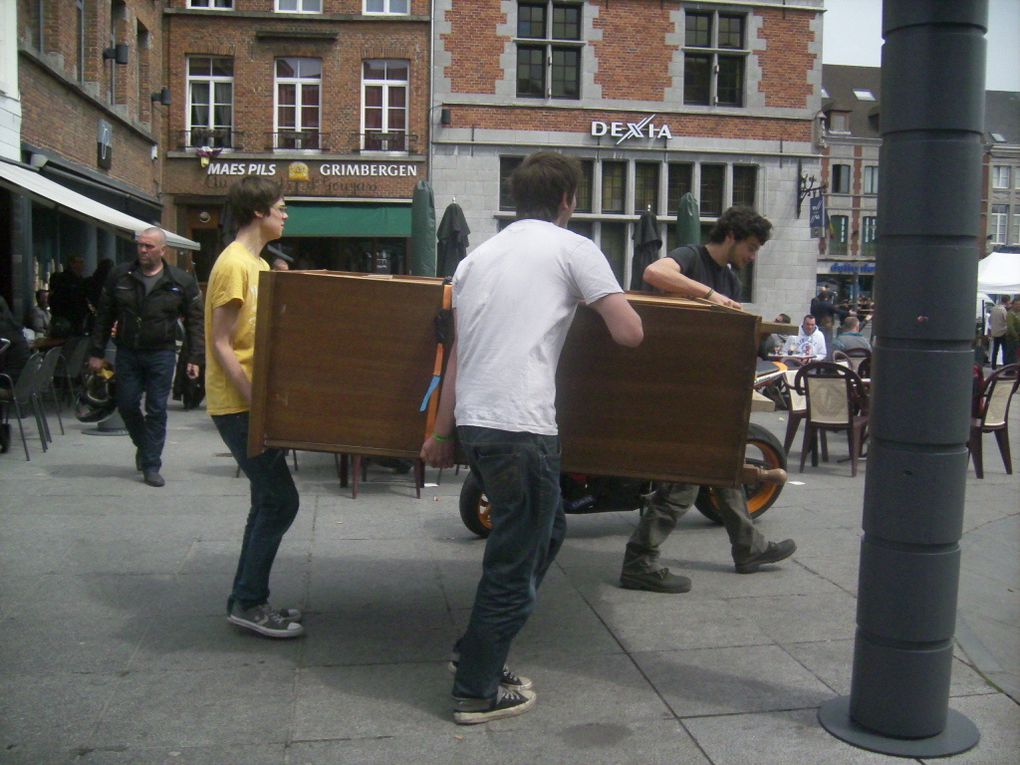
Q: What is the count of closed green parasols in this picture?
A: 2